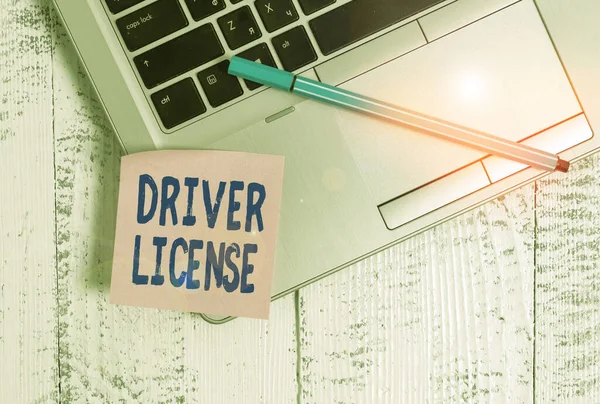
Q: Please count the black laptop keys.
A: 13